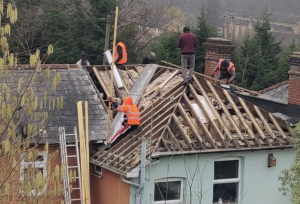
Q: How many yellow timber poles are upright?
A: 3